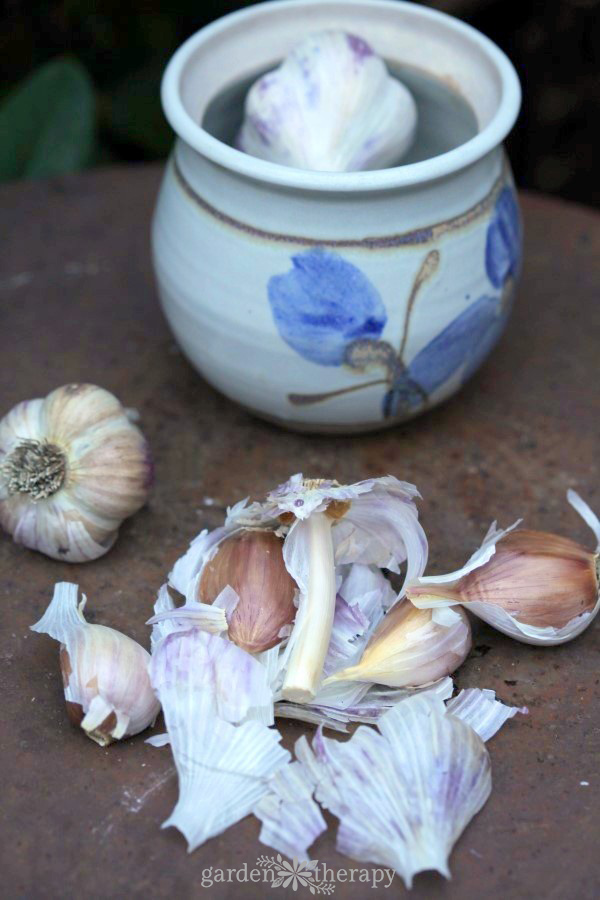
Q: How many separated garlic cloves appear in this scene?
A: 4